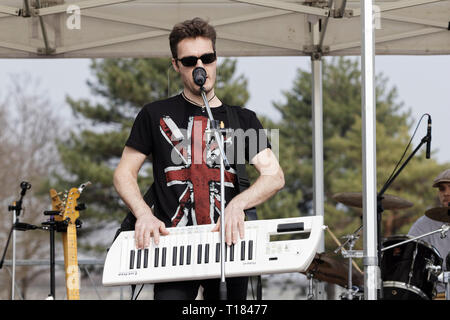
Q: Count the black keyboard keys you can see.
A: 15